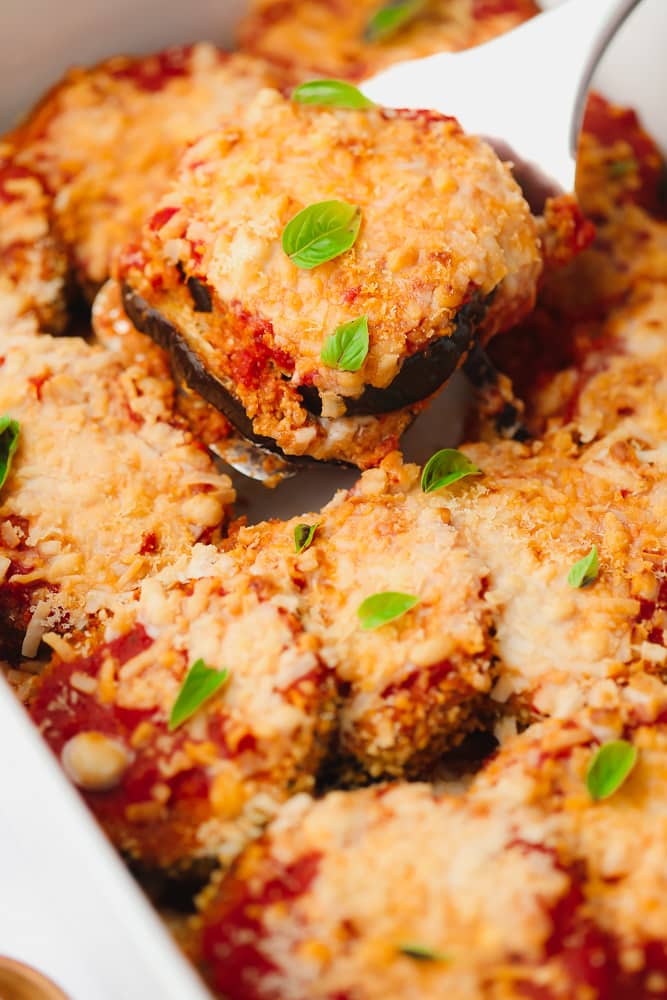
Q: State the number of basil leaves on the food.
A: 12